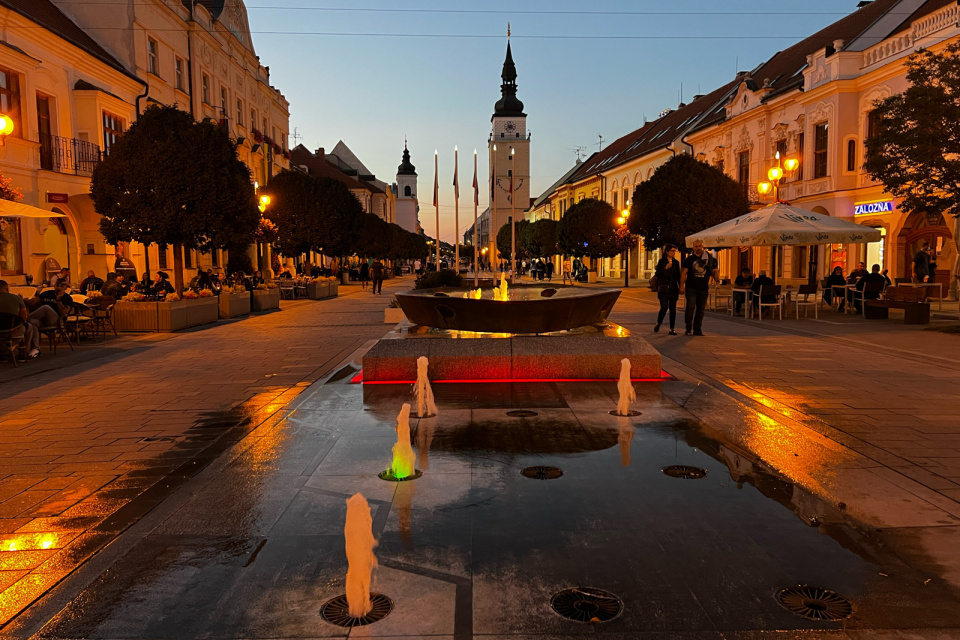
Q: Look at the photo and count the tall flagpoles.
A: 5